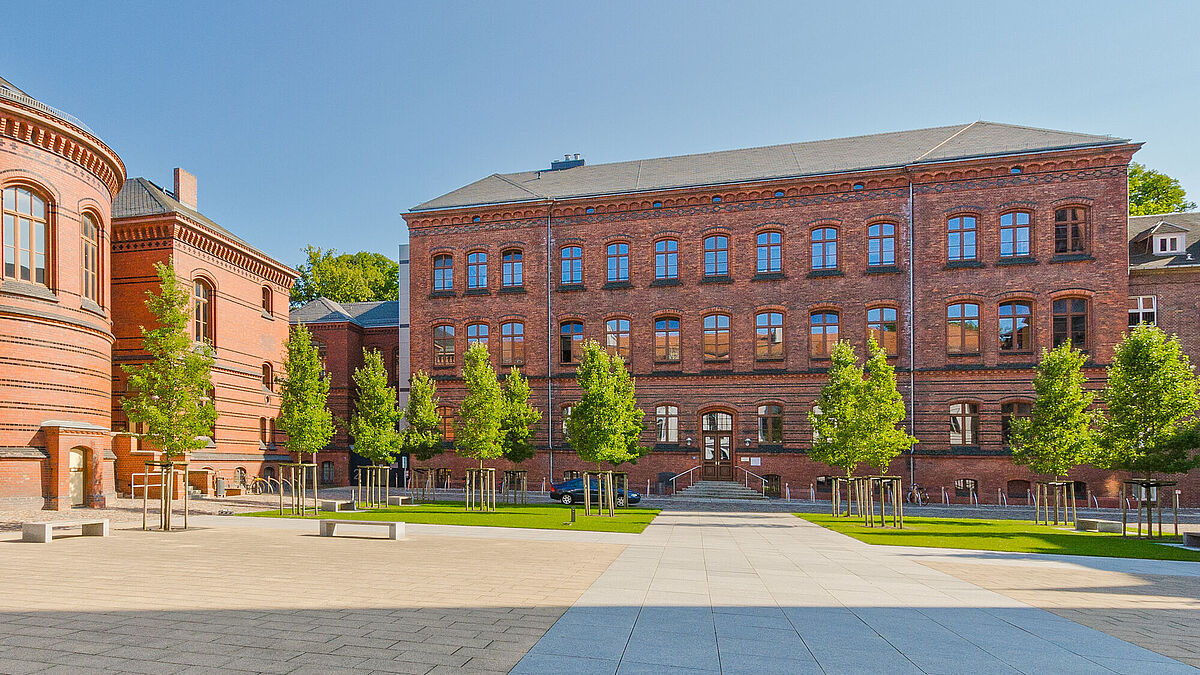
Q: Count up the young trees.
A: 12